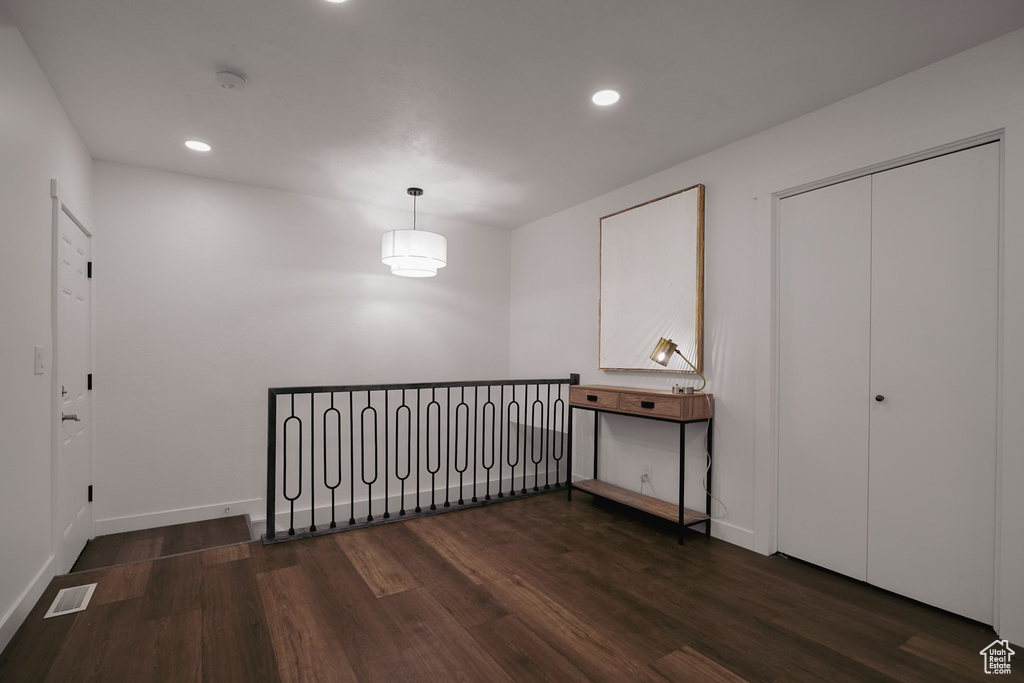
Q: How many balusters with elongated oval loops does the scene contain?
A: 10